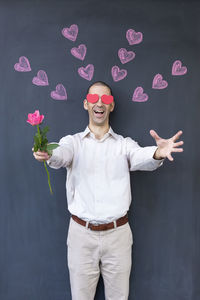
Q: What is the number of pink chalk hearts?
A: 12